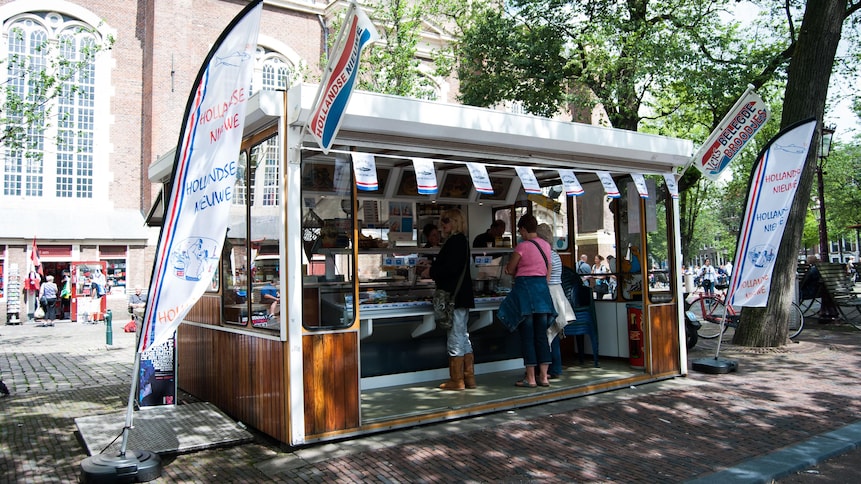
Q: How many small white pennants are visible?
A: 8